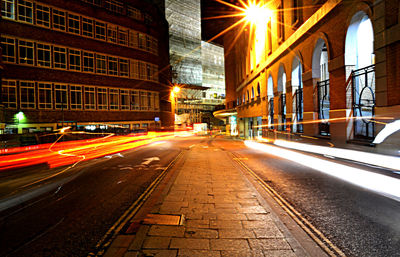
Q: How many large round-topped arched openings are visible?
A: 5